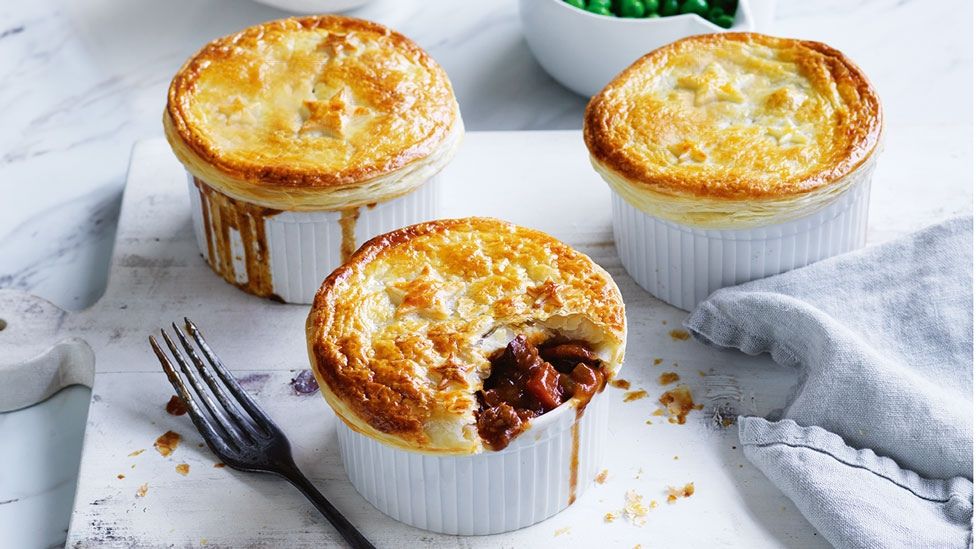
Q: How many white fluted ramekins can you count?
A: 3